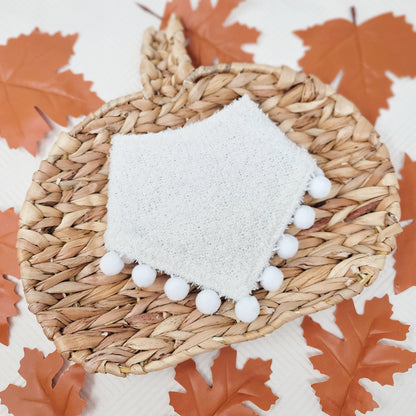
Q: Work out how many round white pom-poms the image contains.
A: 9